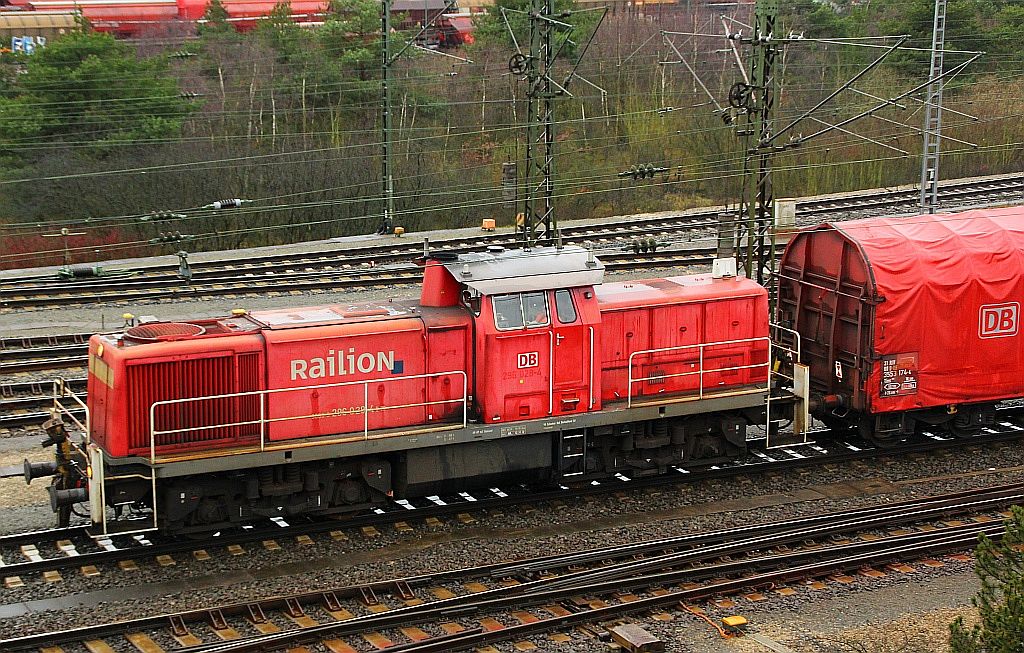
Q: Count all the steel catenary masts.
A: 4